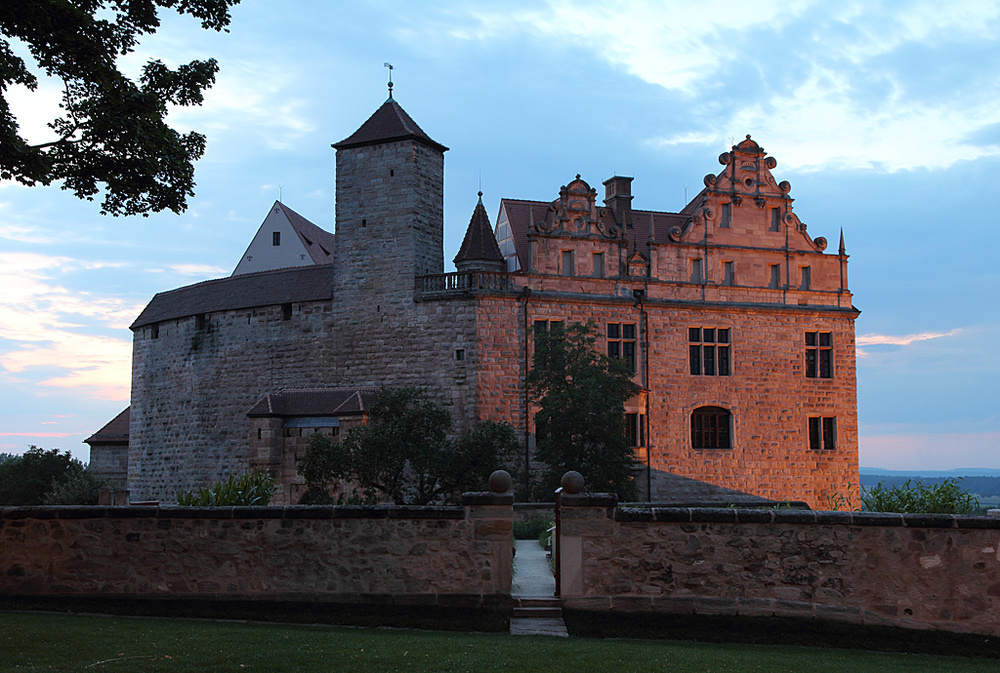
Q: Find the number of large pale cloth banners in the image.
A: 0